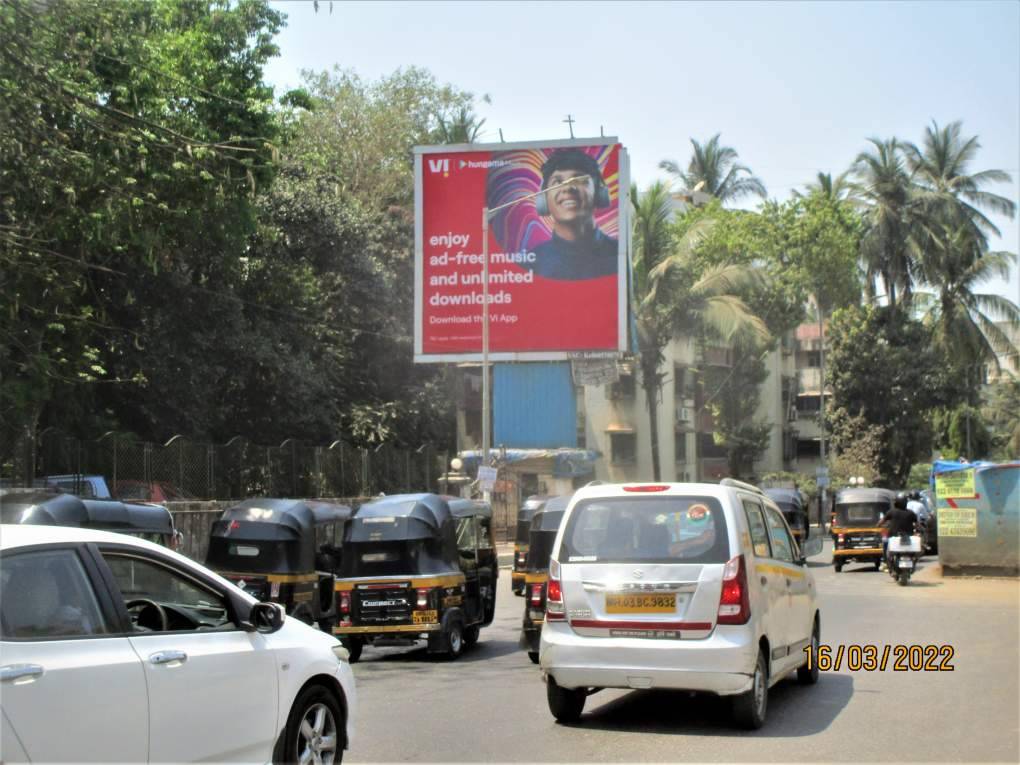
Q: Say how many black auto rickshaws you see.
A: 7